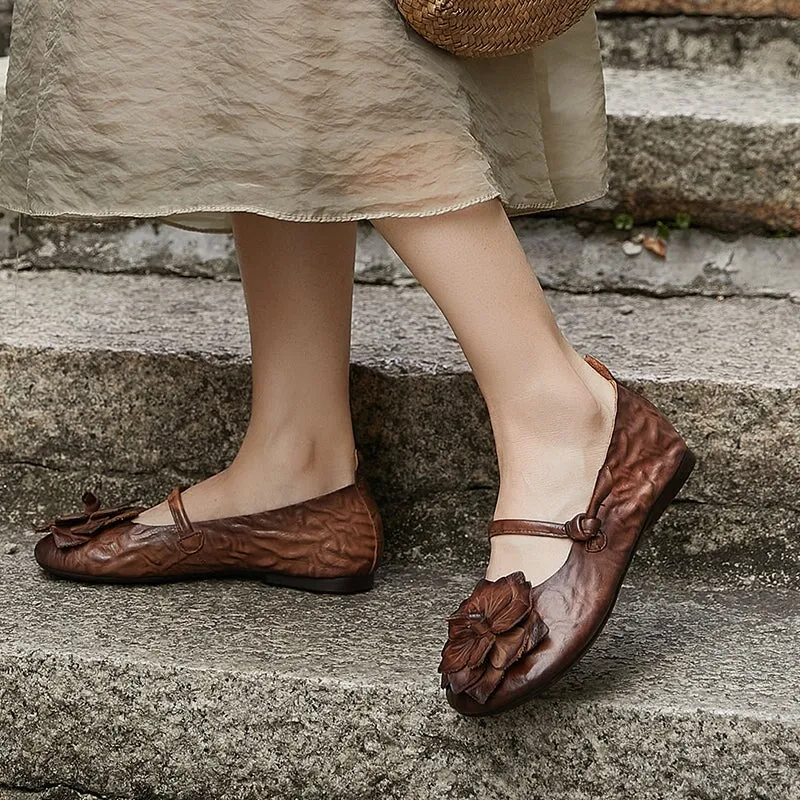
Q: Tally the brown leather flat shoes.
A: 2